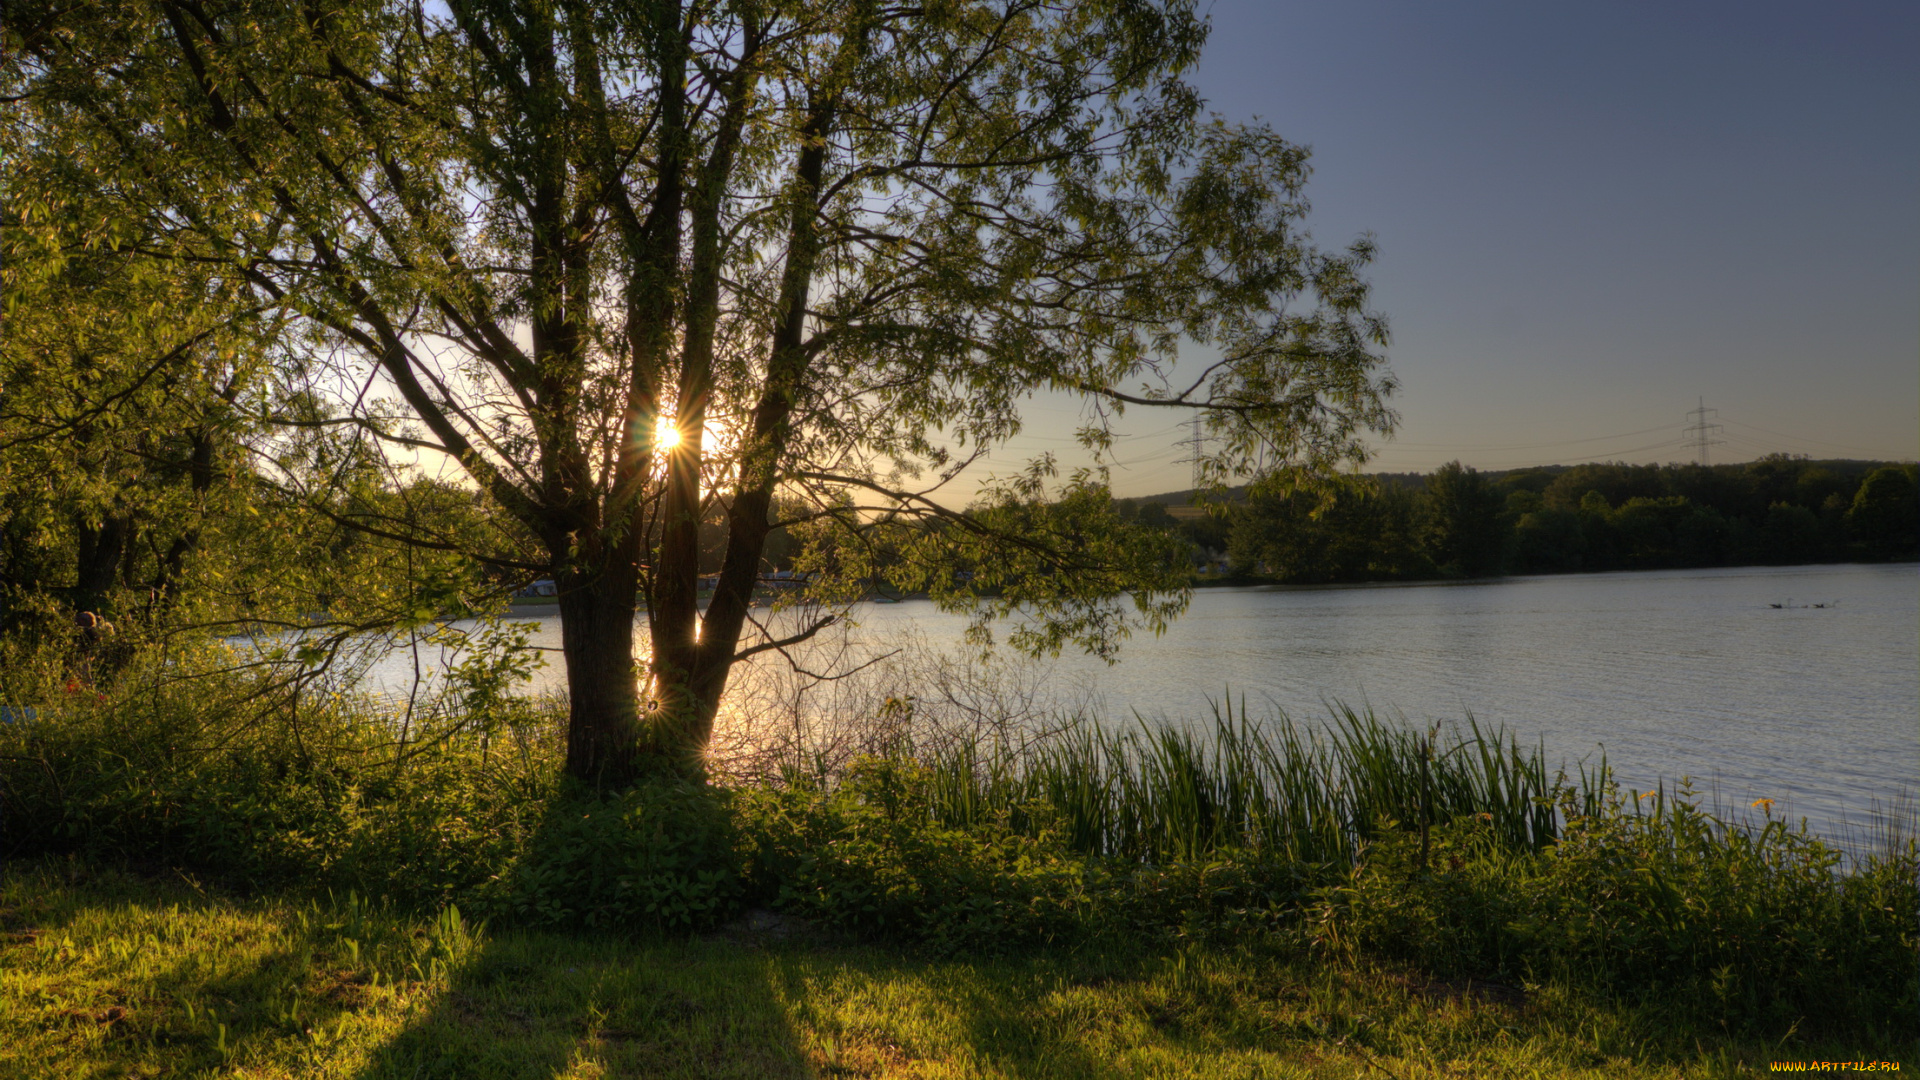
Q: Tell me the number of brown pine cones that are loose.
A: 0